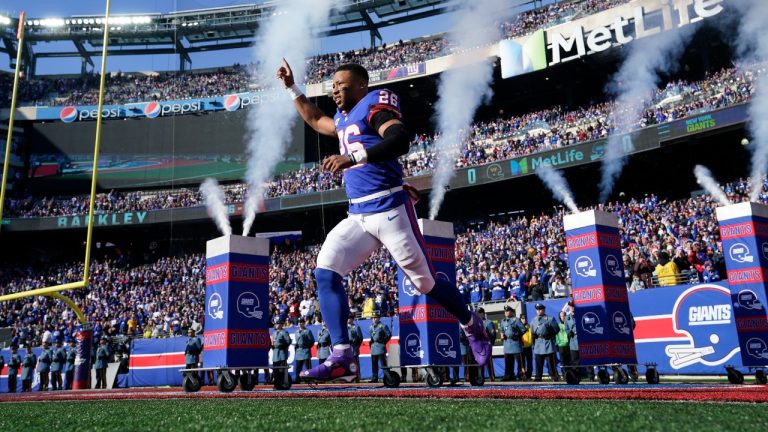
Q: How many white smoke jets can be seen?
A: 7